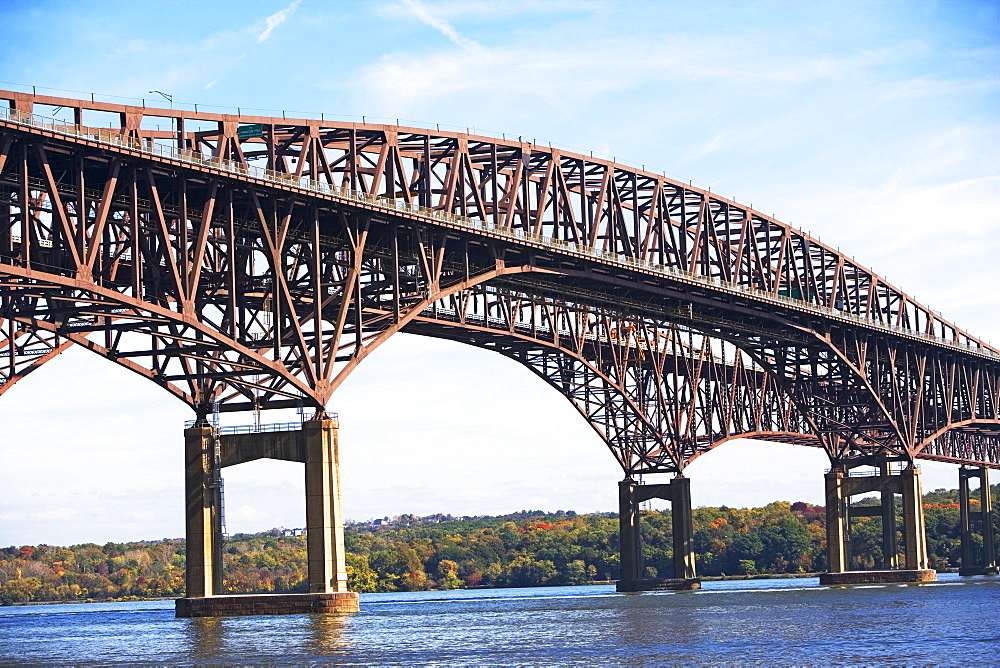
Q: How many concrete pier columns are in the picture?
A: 10